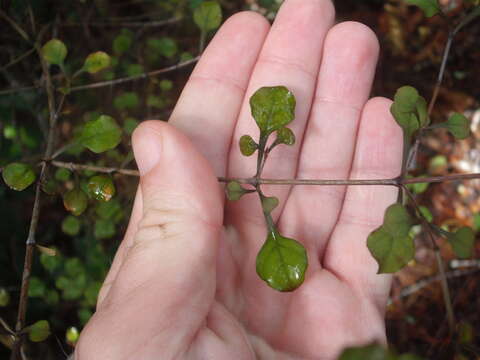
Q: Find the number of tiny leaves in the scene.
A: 4